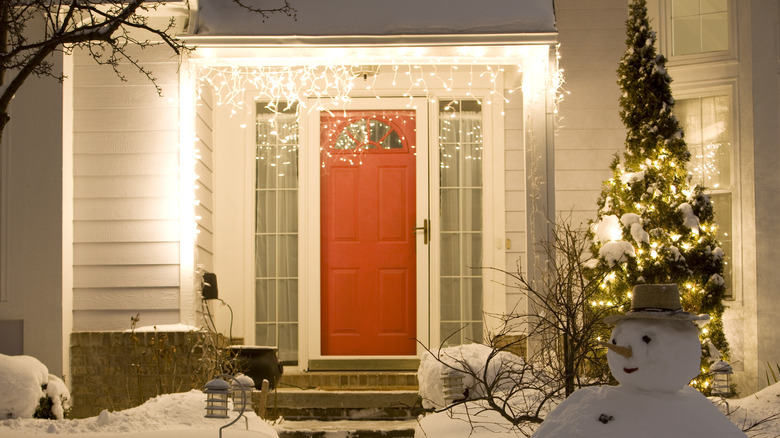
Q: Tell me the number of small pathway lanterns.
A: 4